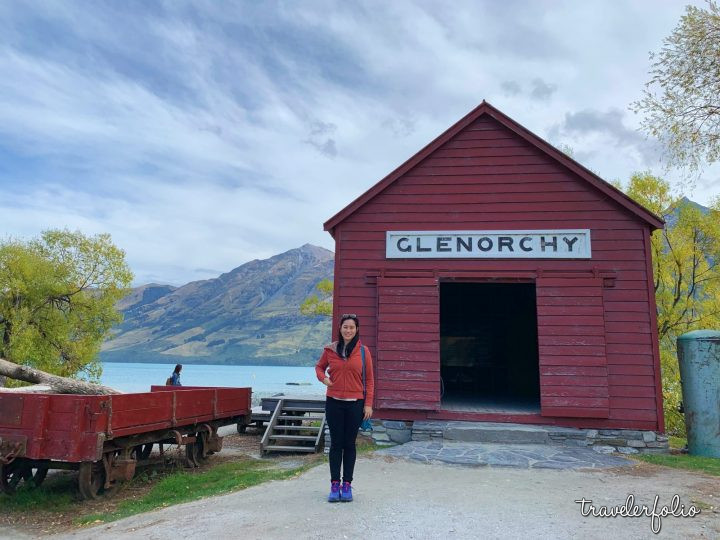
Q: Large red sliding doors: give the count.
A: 2